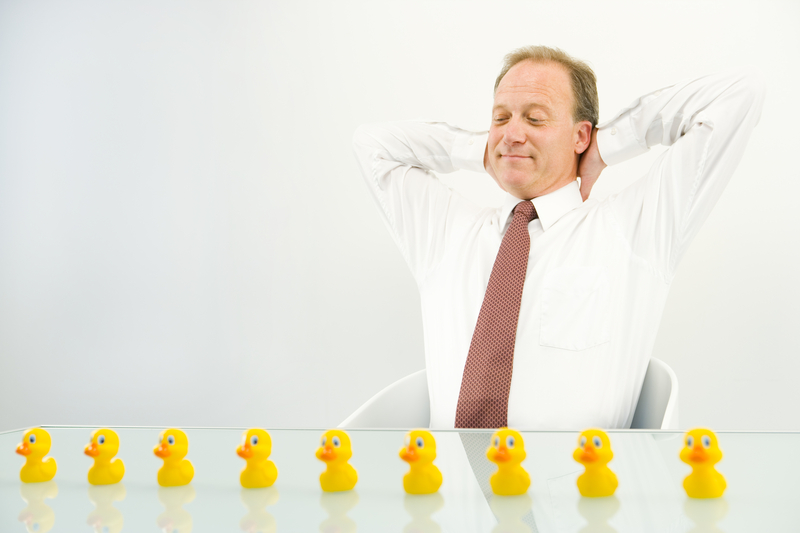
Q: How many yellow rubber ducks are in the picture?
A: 9